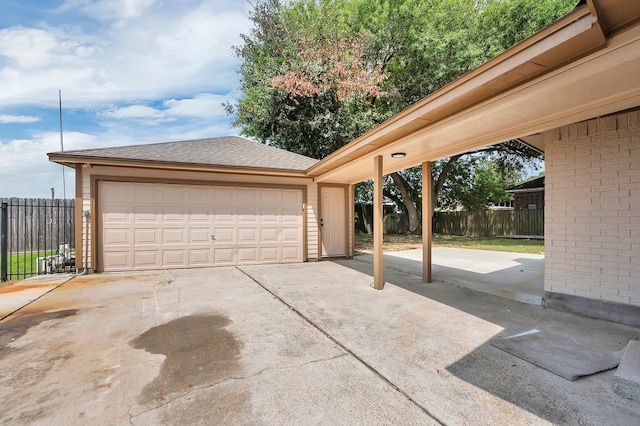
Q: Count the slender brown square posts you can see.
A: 2